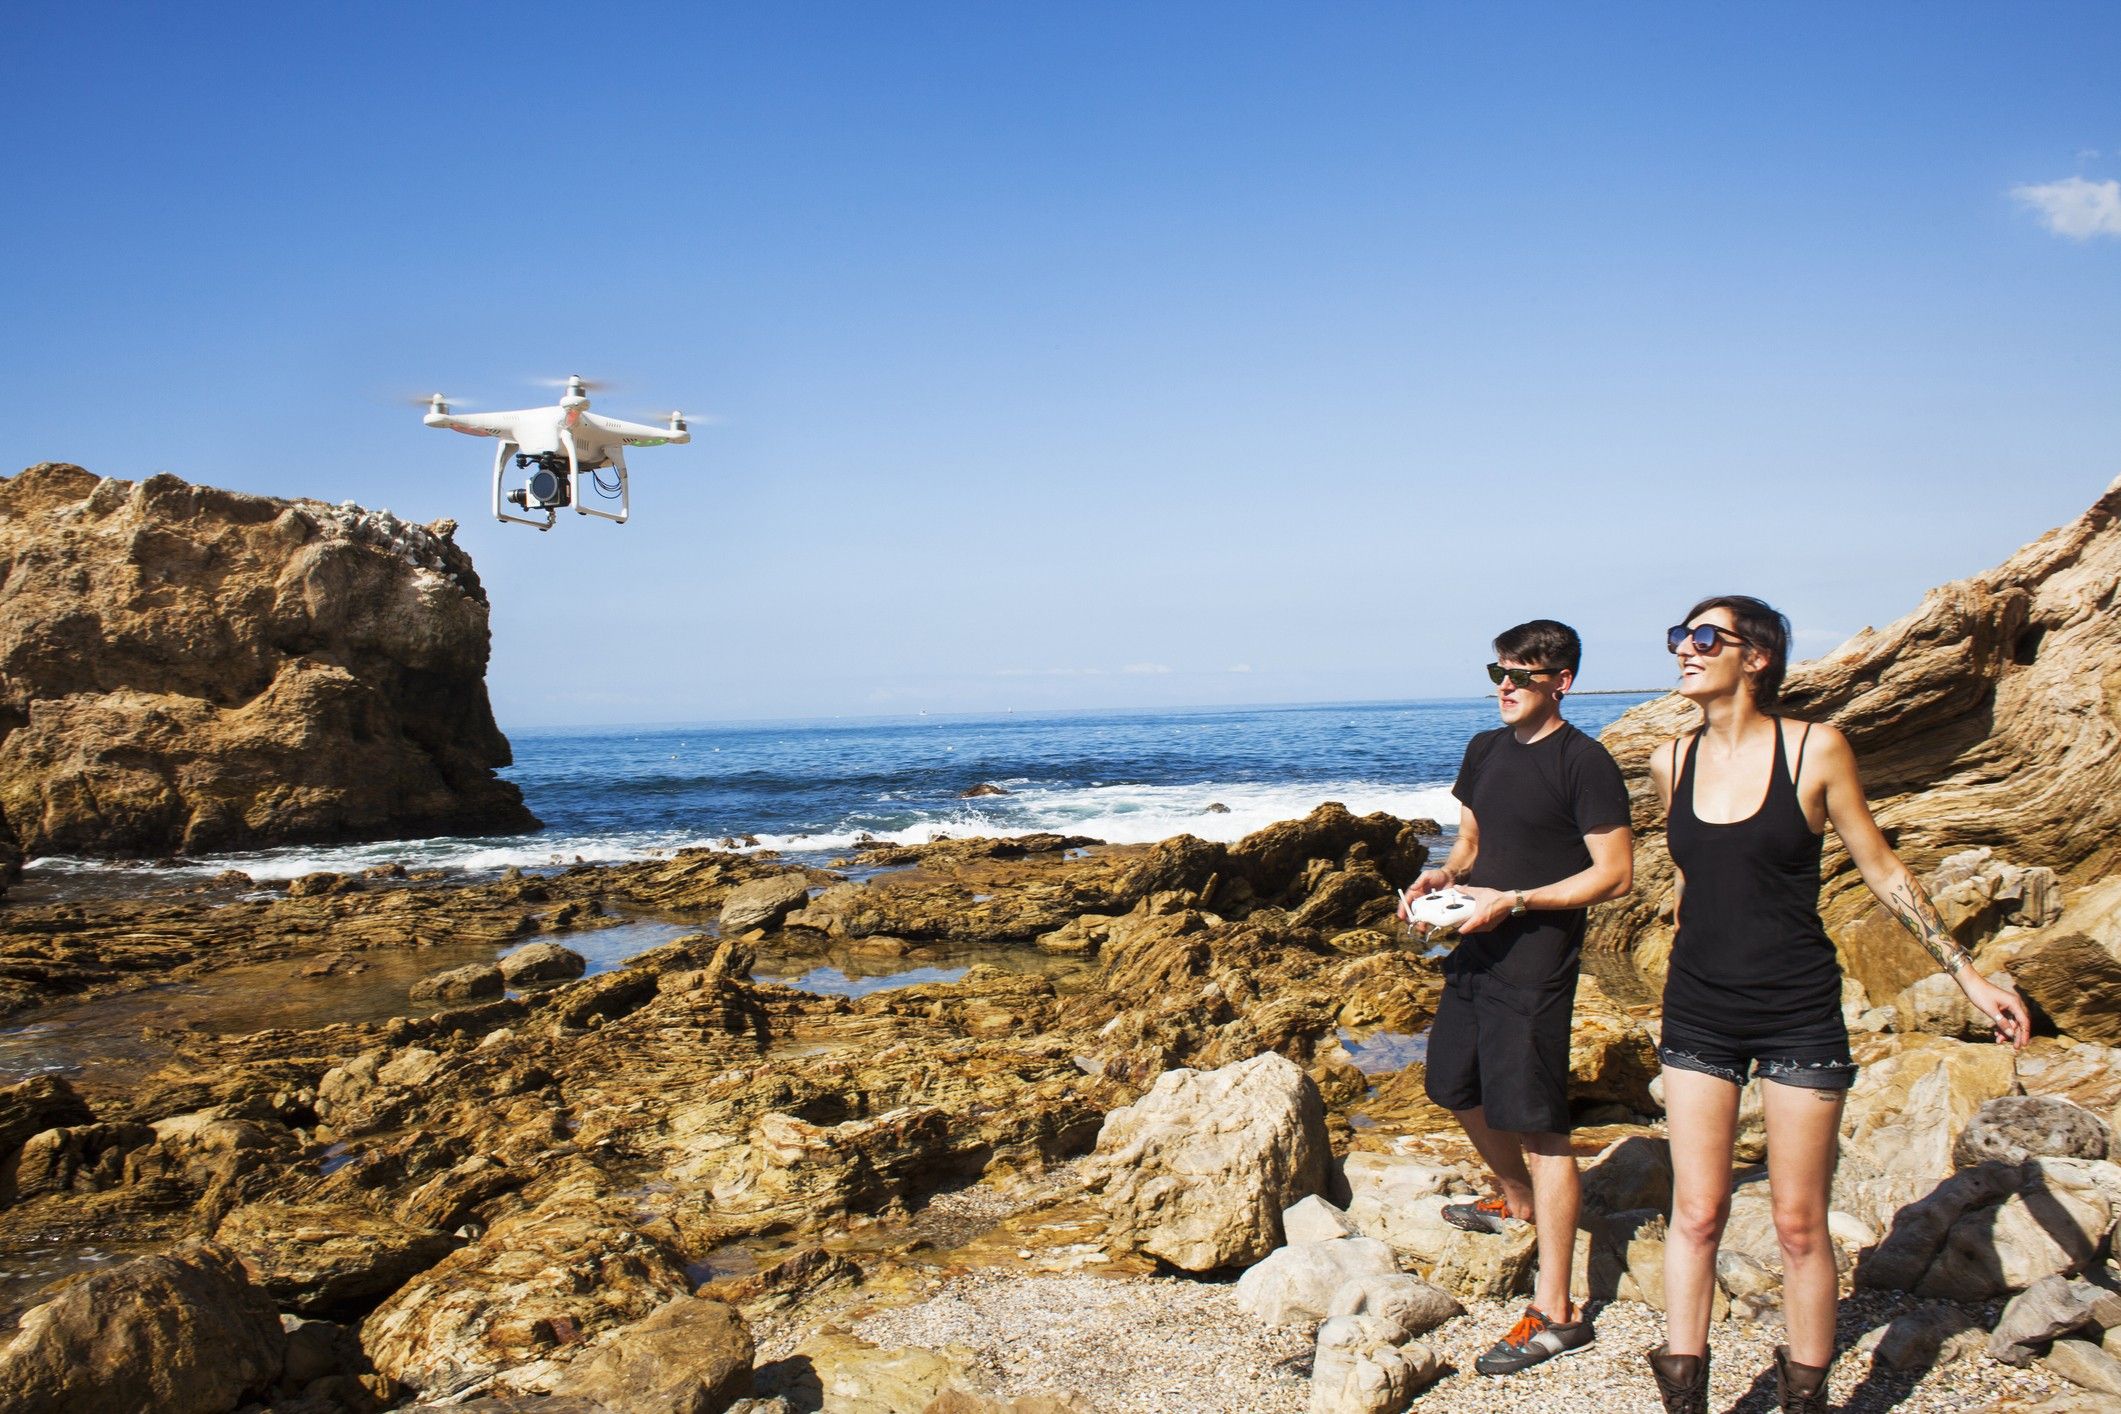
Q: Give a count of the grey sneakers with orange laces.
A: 2